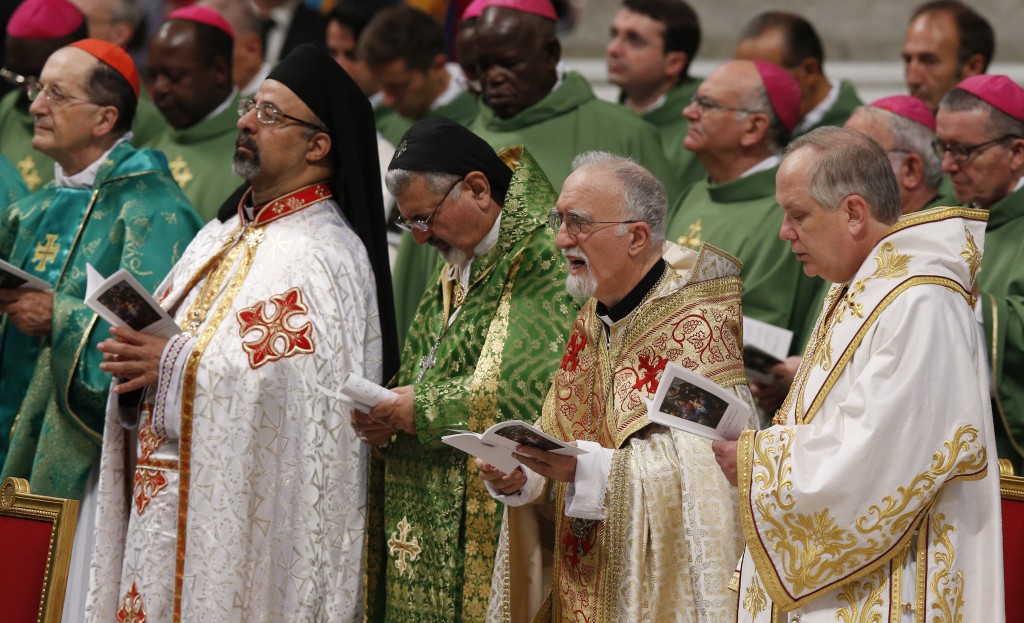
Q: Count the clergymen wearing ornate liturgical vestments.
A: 5